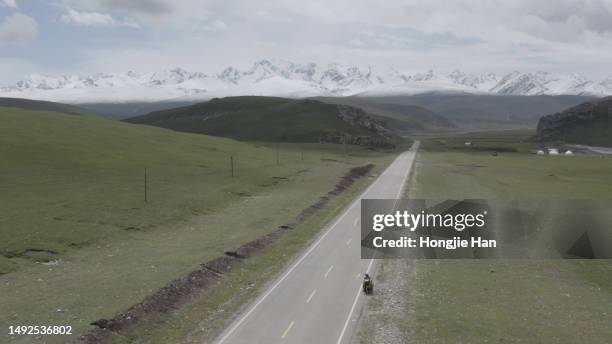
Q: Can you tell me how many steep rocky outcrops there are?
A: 2